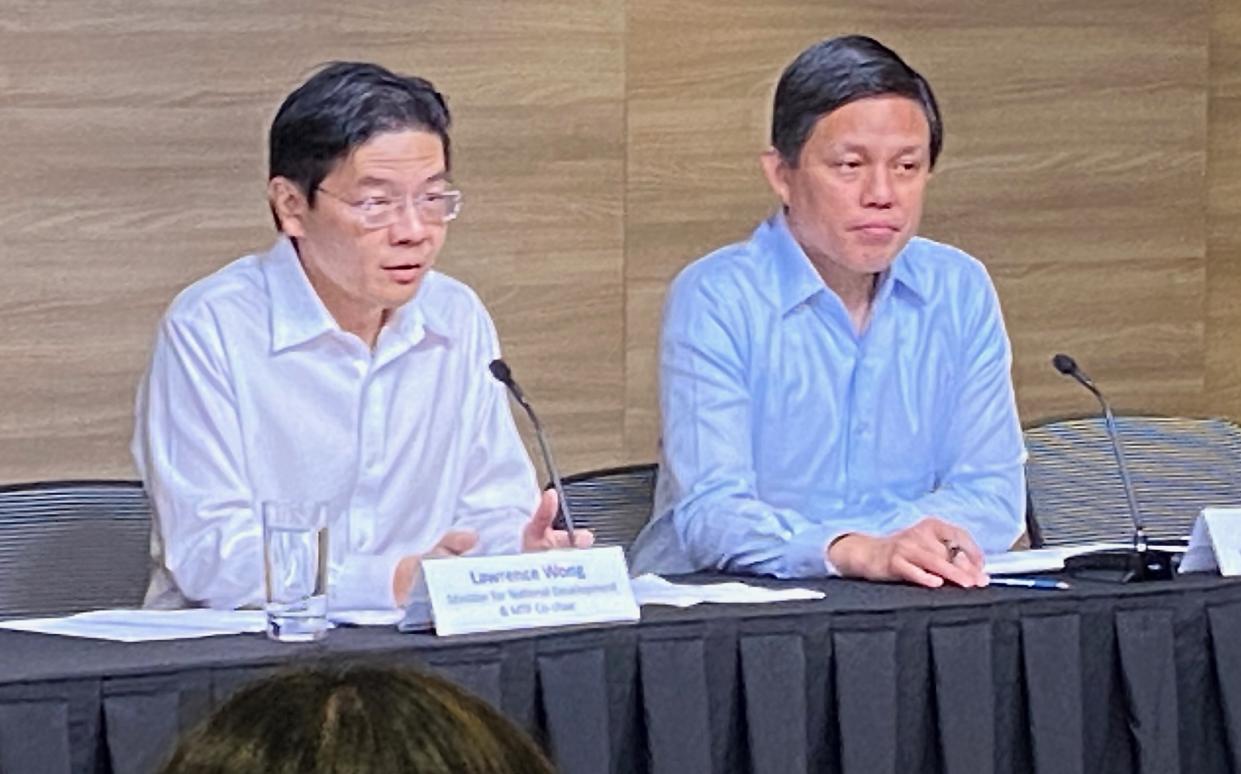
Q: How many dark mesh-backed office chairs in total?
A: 3